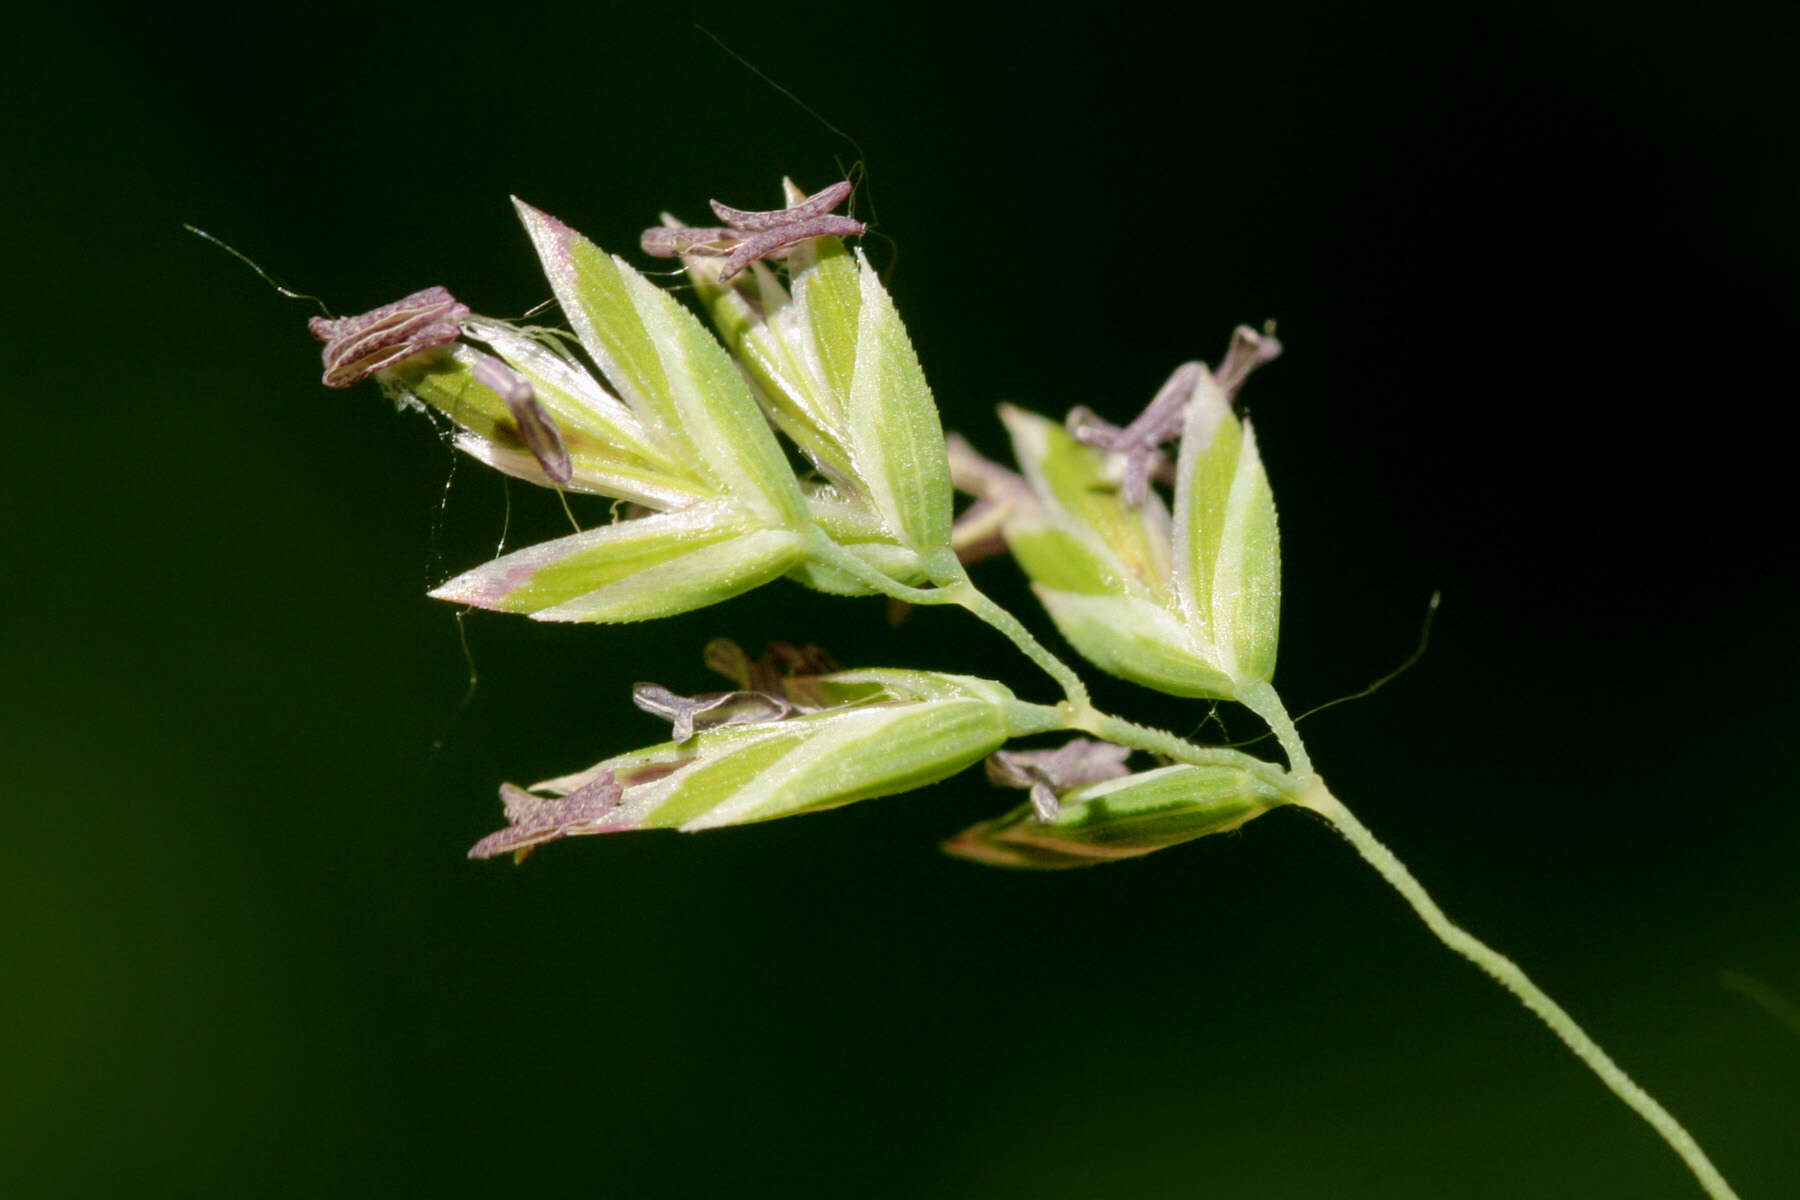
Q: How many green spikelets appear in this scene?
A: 5